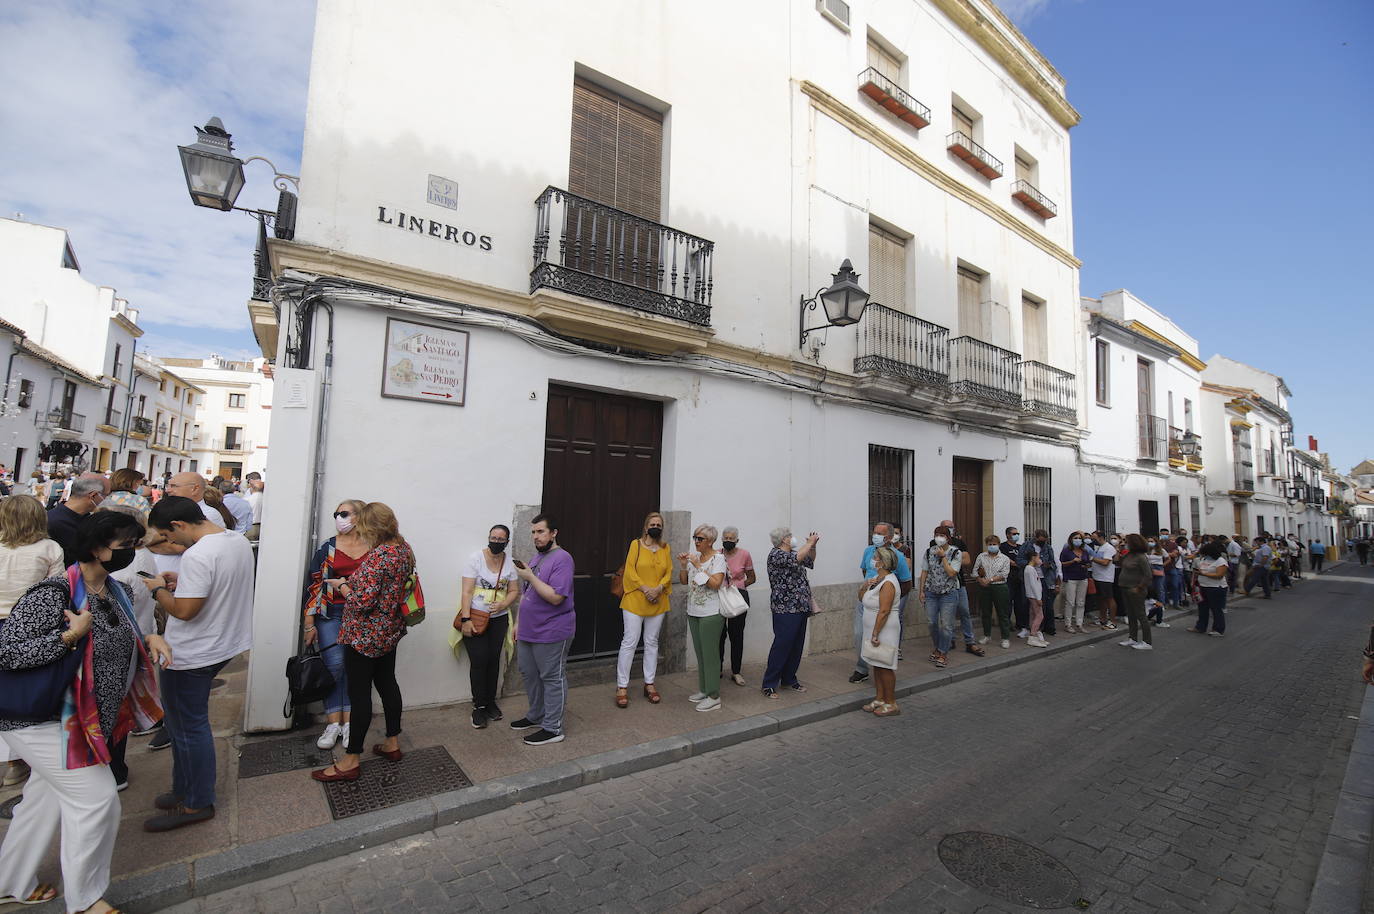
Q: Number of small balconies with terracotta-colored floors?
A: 3